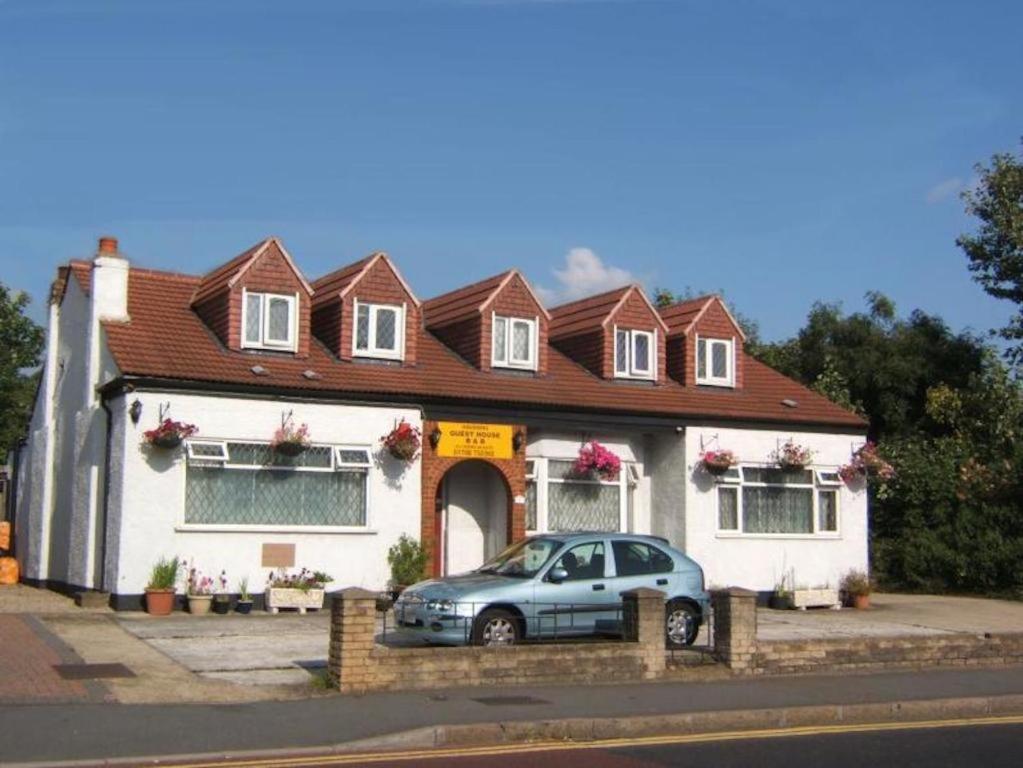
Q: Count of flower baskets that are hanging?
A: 7